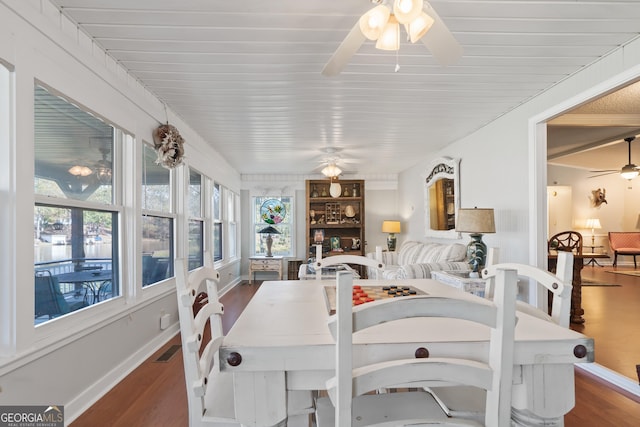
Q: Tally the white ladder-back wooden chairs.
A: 4